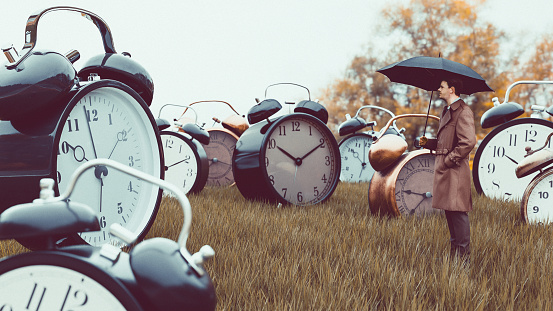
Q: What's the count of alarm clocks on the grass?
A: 9